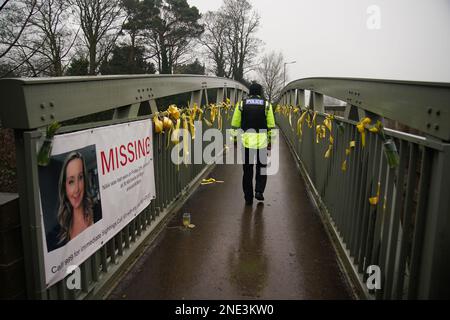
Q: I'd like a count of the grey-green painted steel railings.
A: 2